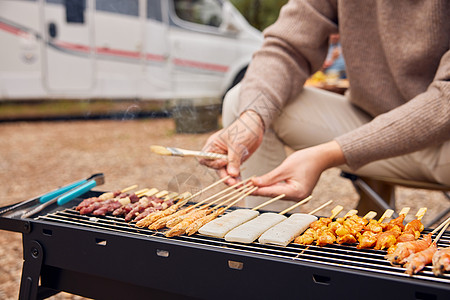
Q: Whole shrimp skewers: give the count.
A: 3